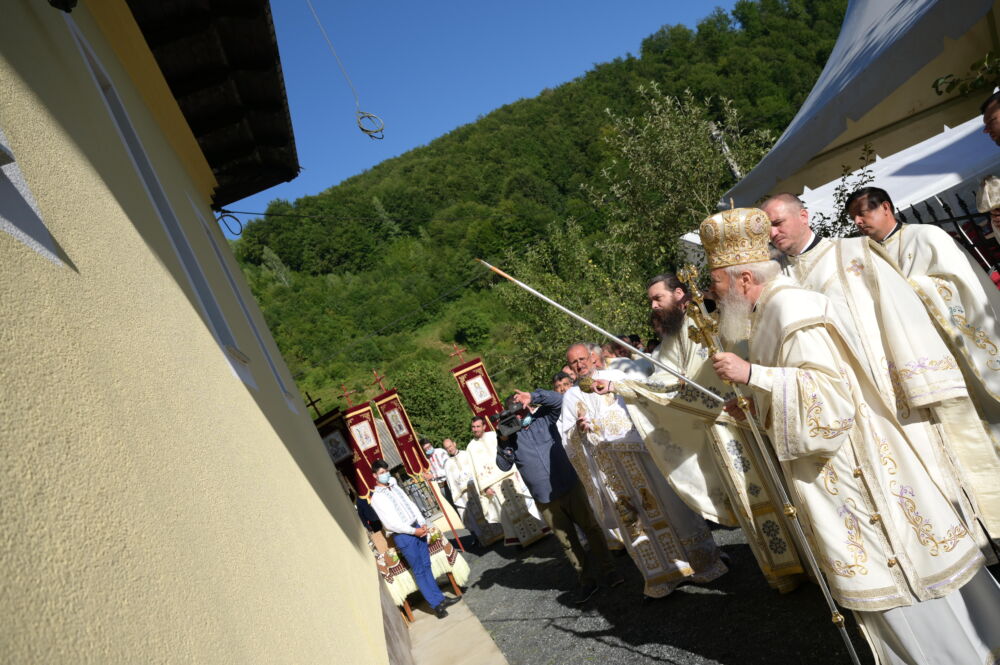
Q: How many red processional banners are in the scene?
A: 4